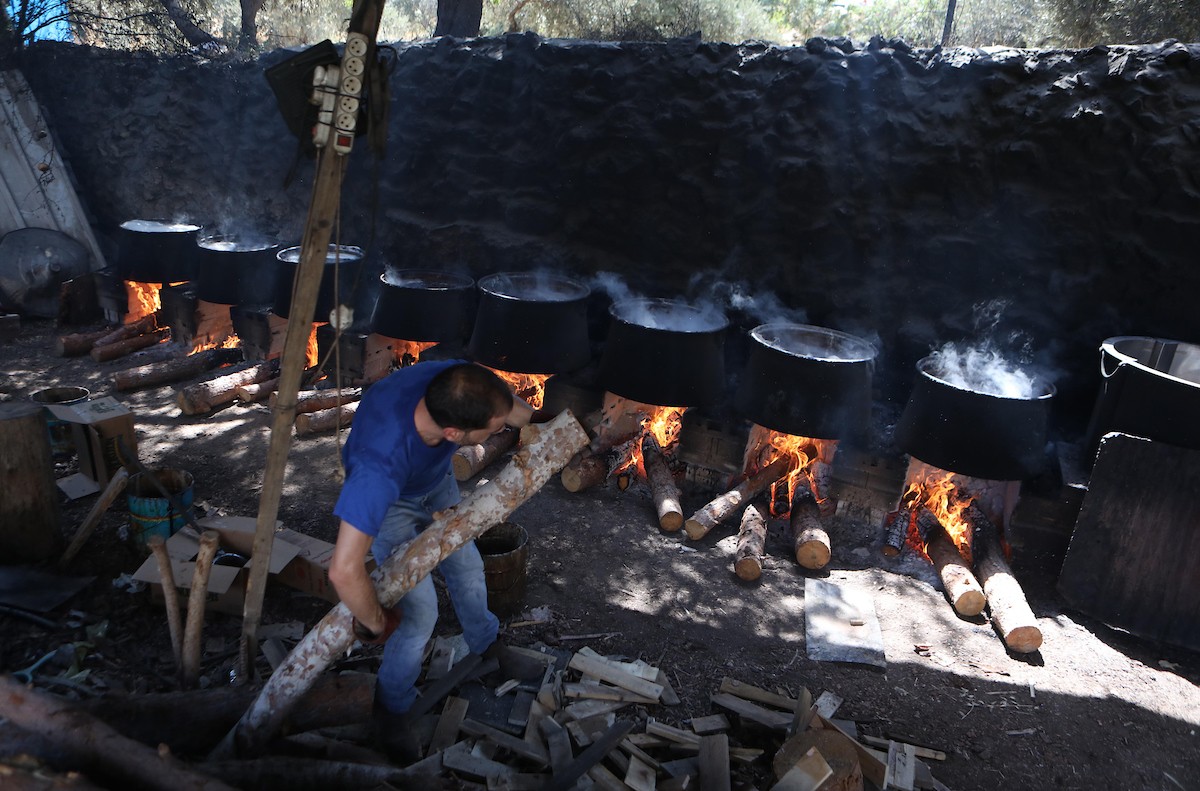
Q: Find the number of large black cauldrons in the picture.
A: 9